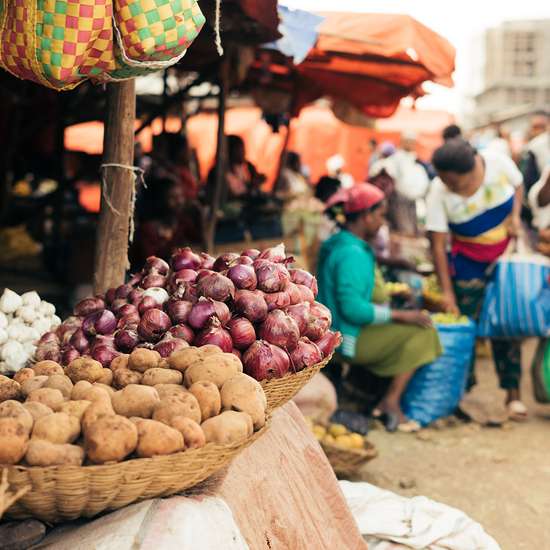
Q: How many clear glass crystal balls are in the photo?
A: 0